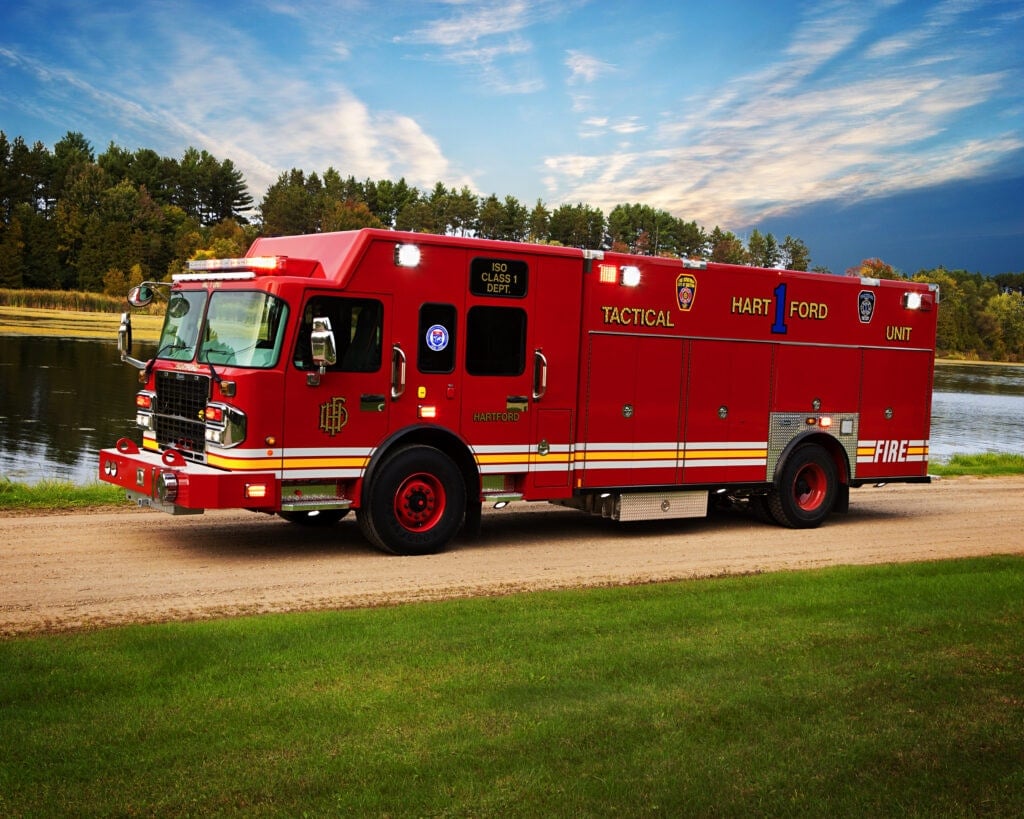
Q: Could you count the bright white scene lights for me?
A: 3